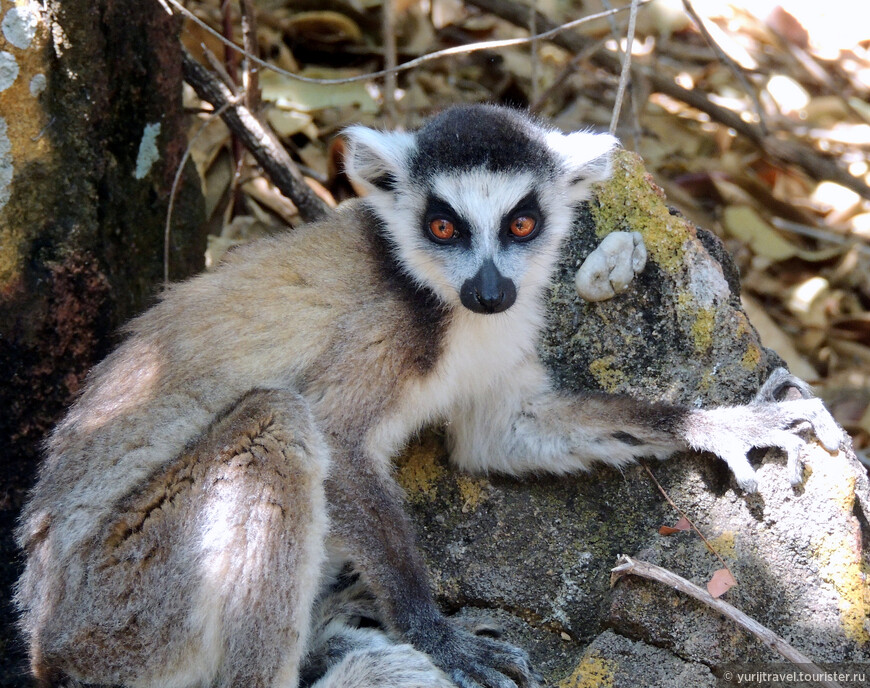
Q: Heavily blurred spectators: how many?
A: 0